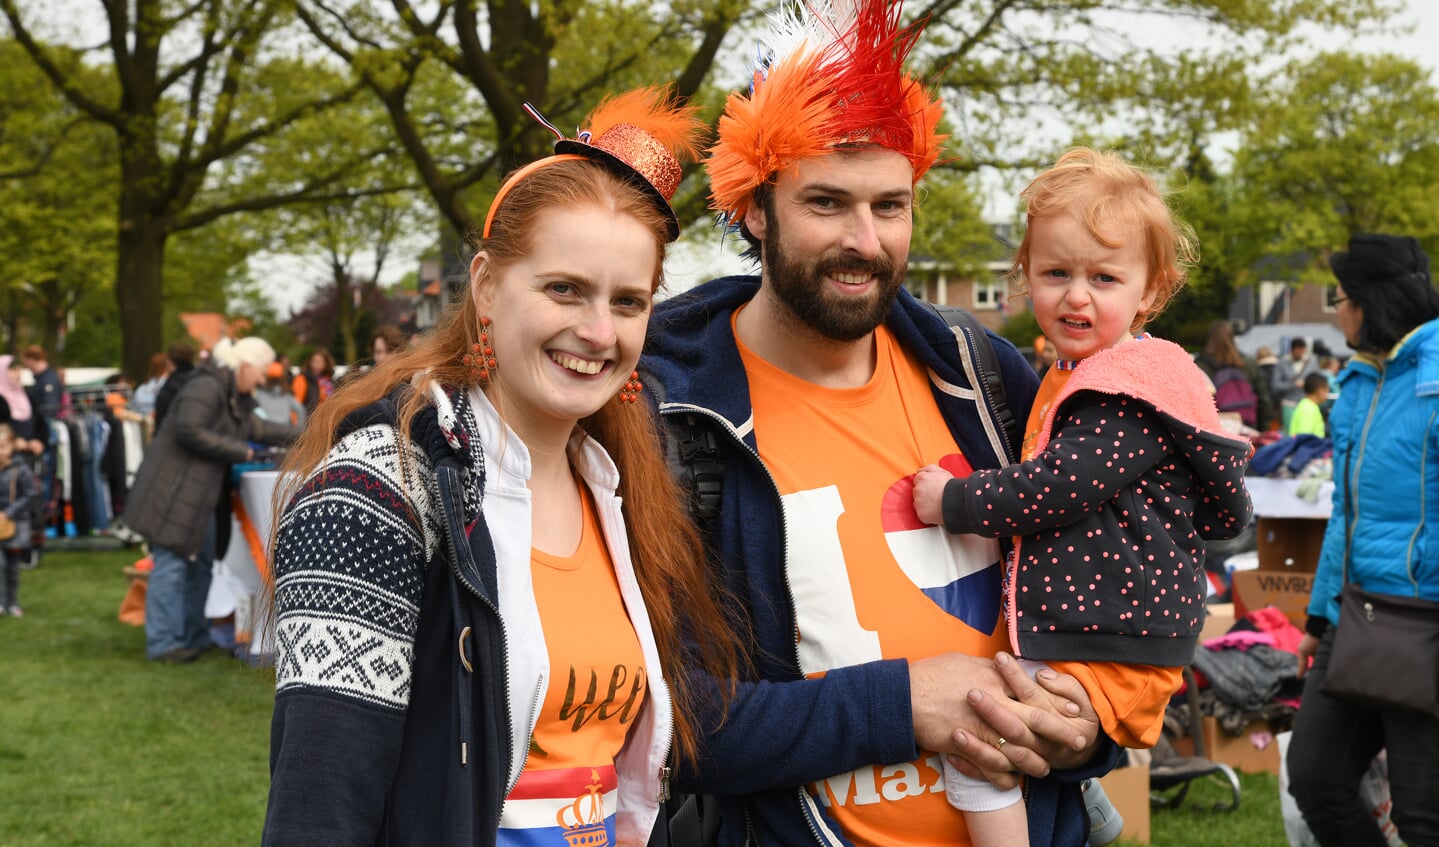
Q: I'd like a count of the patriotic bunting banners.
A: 0